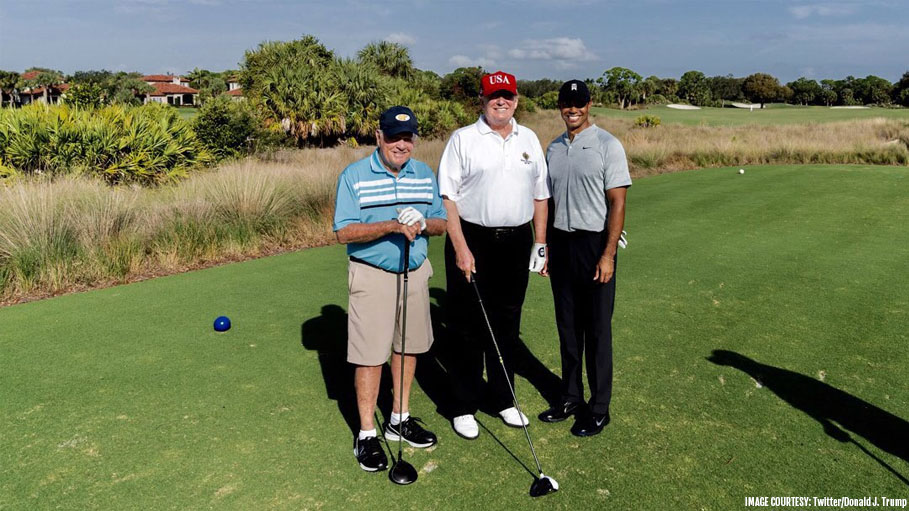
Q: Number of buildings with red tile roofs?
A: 3